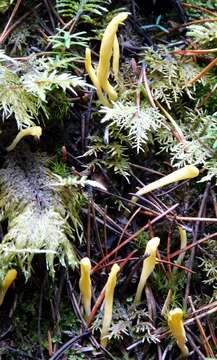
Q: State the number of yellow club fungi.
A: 11